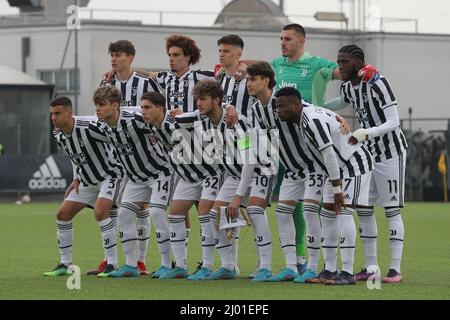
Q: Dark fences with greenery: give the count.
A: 1